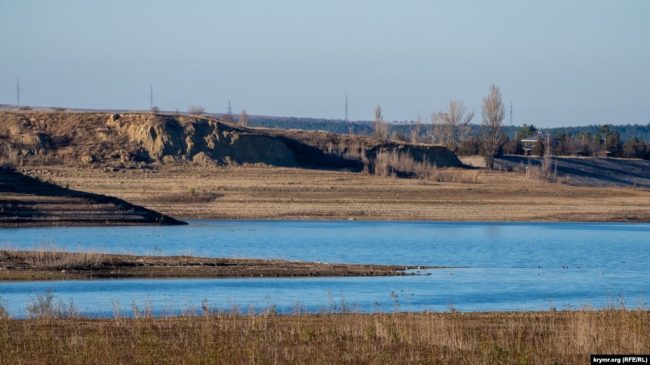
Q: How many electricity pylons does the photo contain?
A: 5